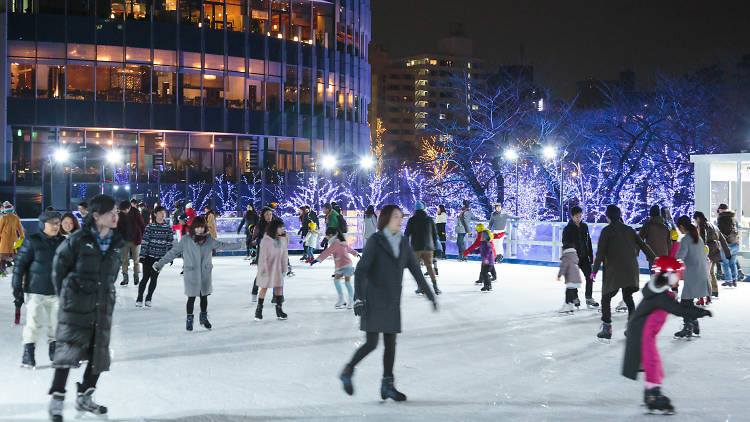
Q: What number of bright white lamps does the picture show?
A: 6